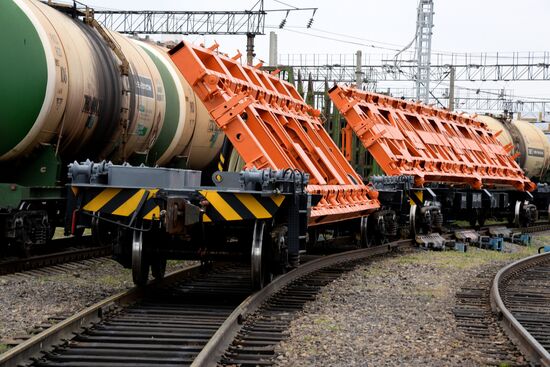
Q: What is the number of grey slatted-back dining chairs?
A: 0